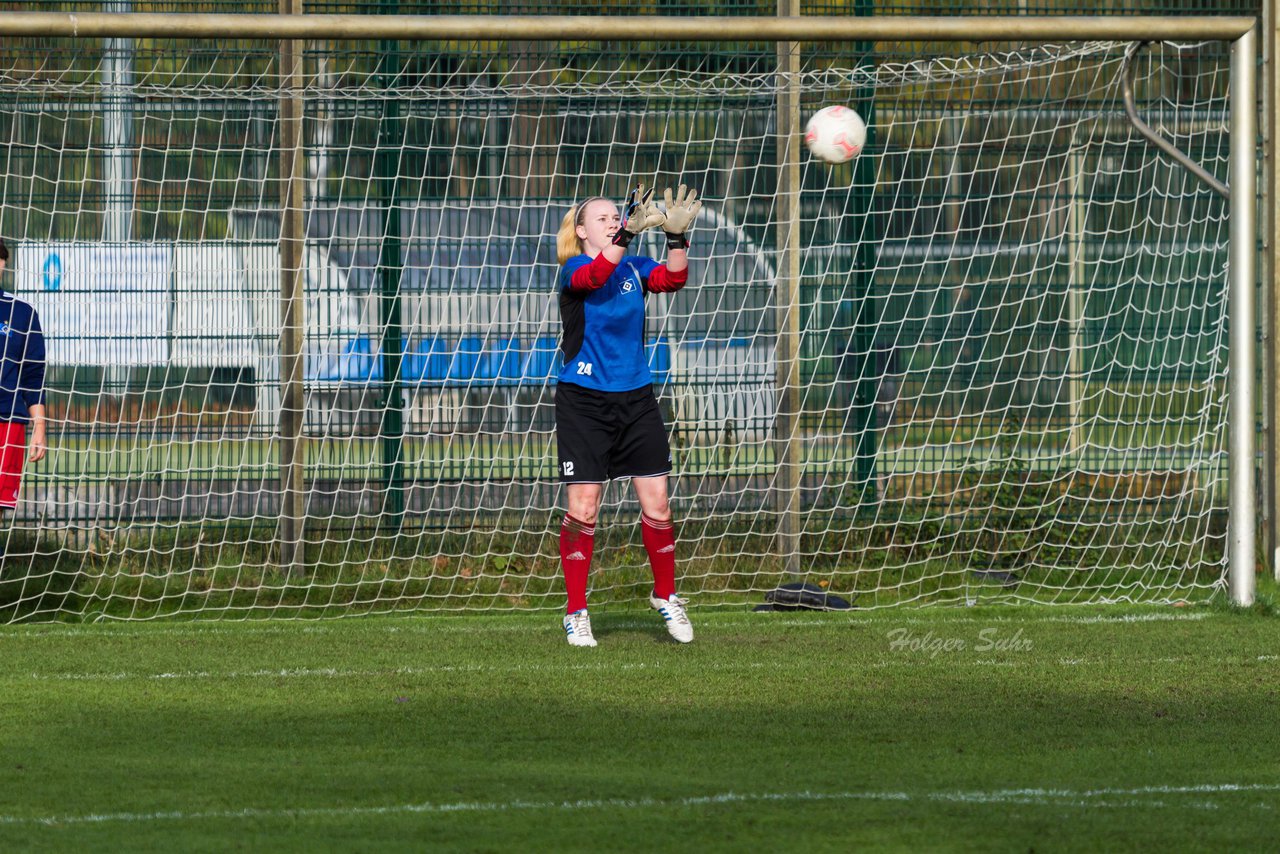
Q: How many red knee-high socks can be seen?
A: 2